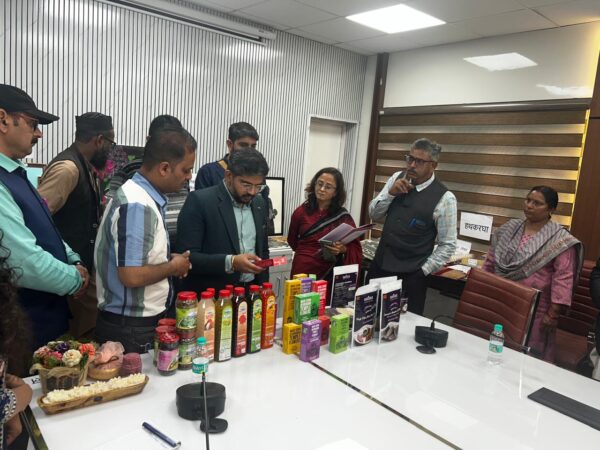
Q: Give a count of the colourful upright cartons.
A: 10